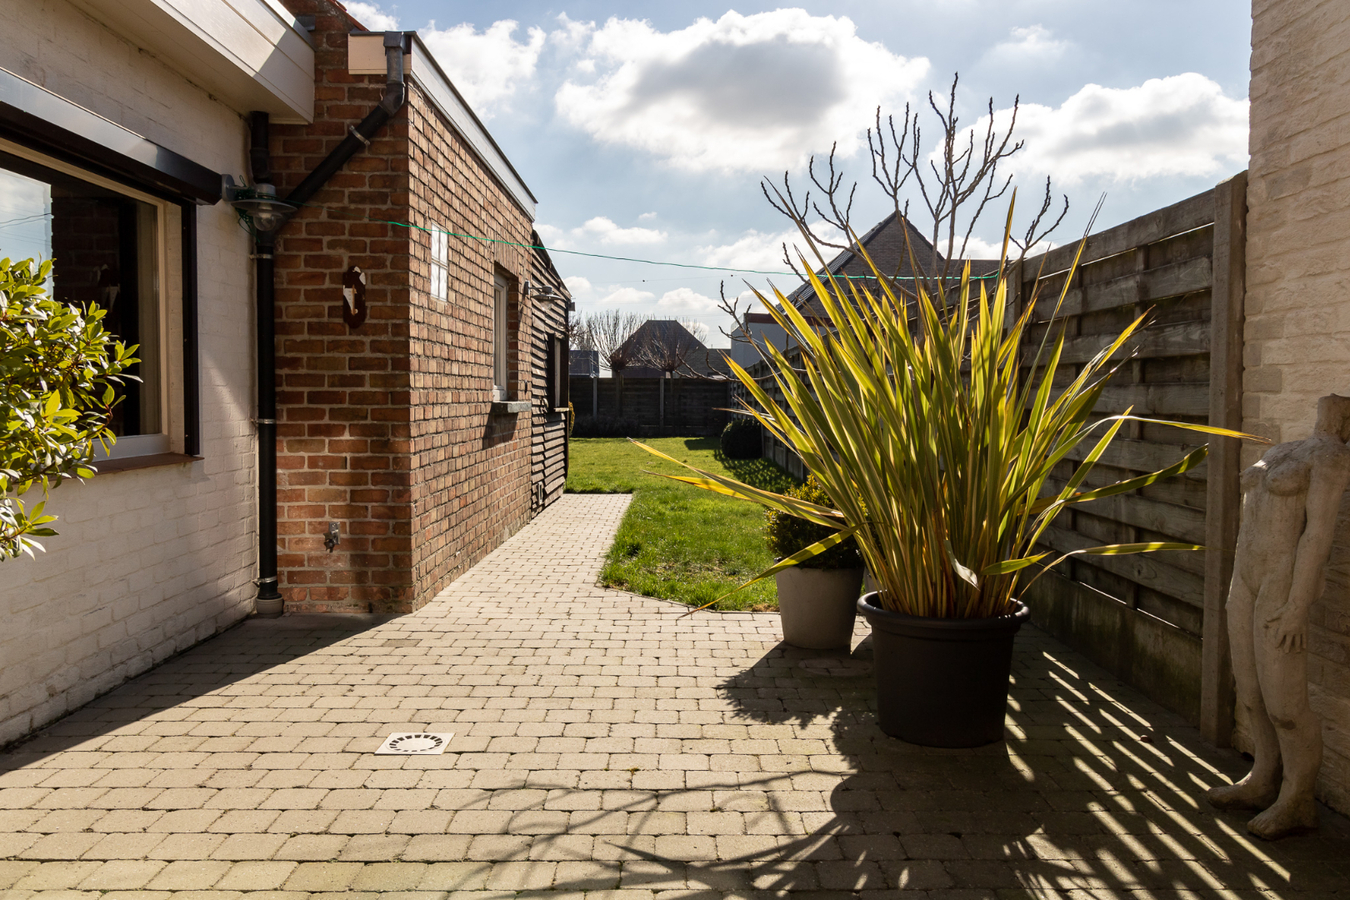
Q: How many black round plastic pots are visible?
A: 1